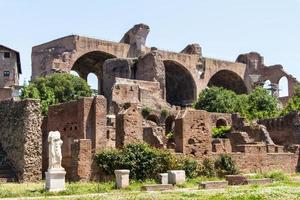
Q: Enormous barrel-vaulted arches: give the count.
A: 3